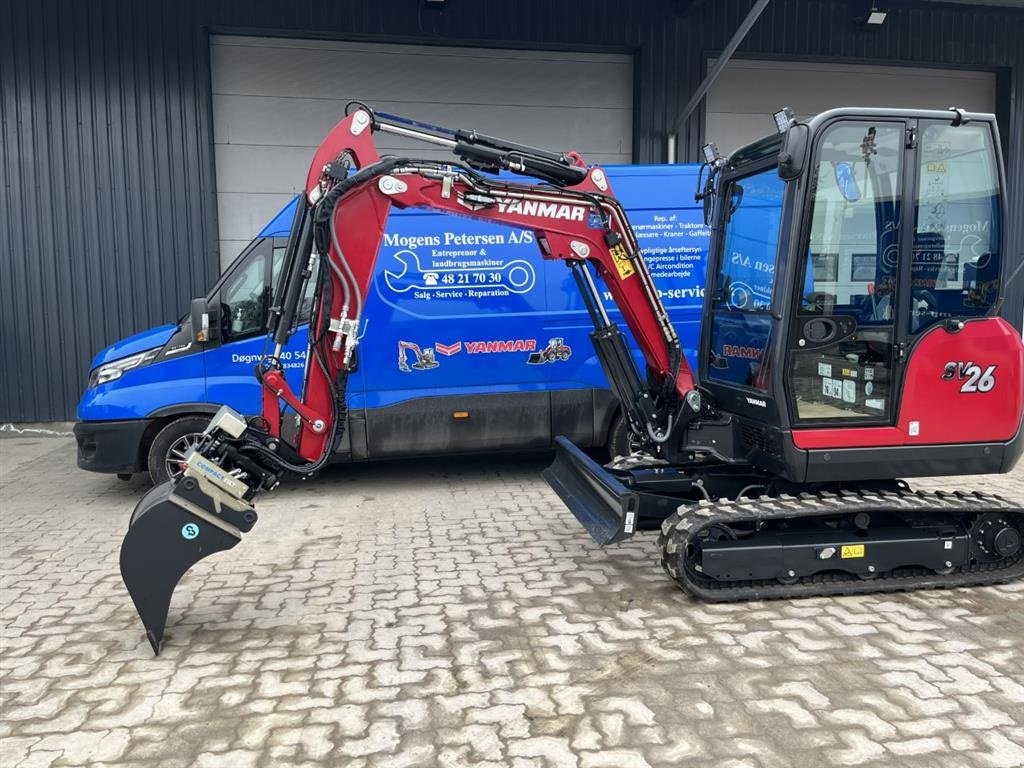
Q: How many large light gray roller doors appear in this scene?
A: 2